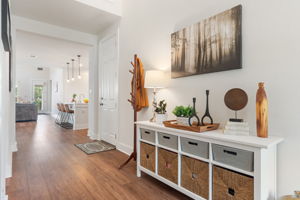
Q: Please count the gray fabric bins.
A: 4